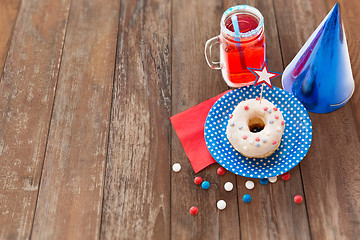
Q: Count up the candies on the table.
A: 13